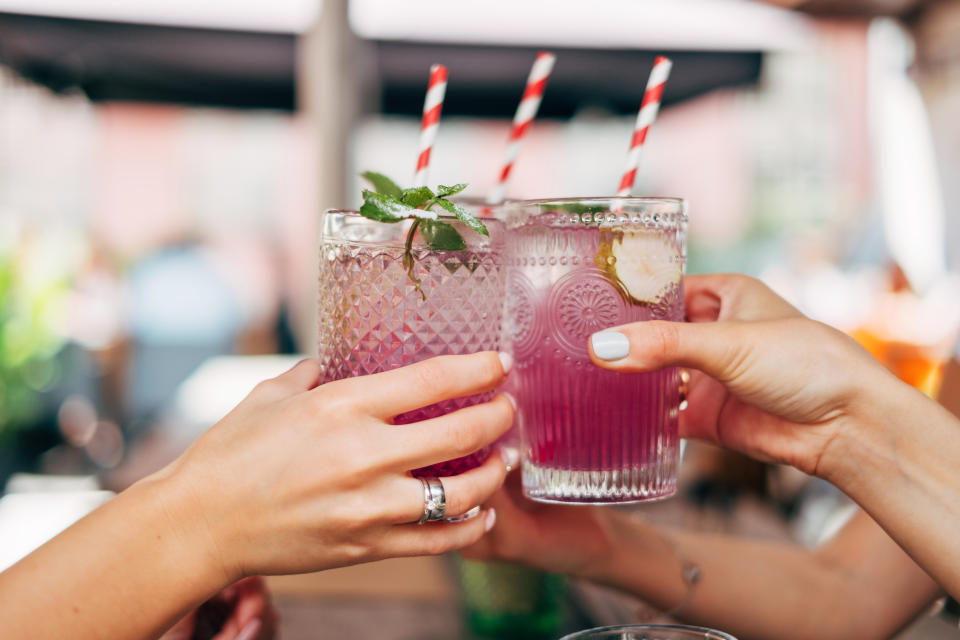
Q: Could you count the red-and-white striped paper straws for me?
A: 3